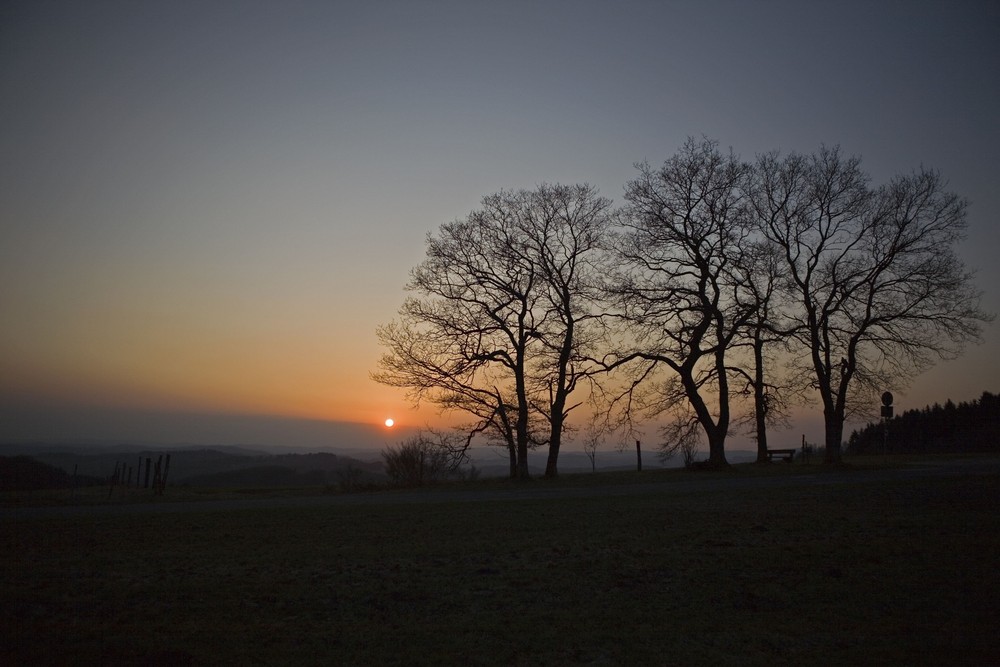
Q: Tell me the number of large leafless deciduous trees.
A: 5